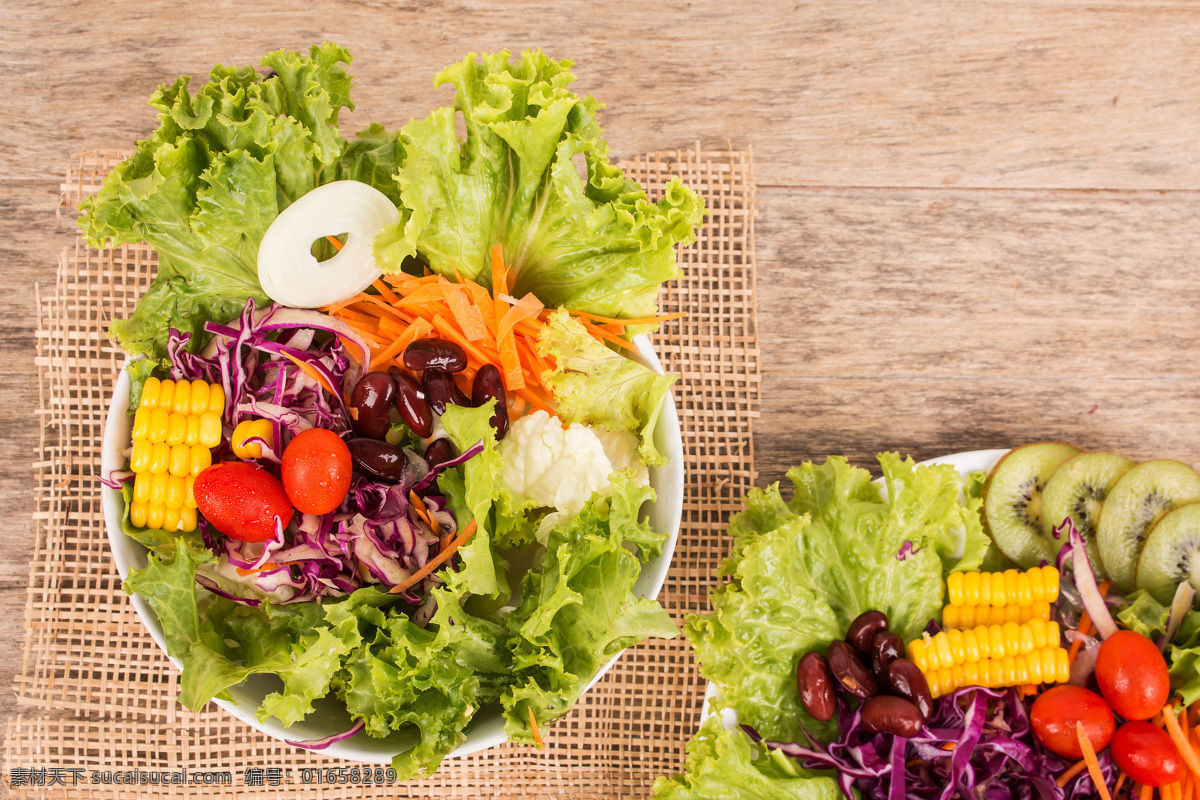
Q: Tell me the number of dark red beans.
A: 13